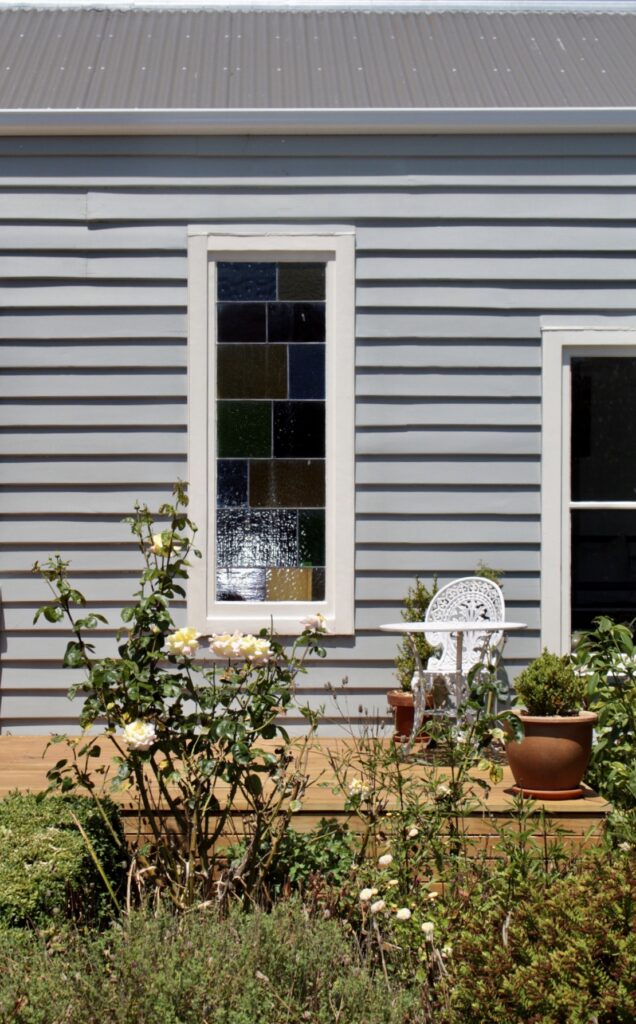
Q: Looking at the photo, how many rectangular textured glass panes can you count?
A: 14